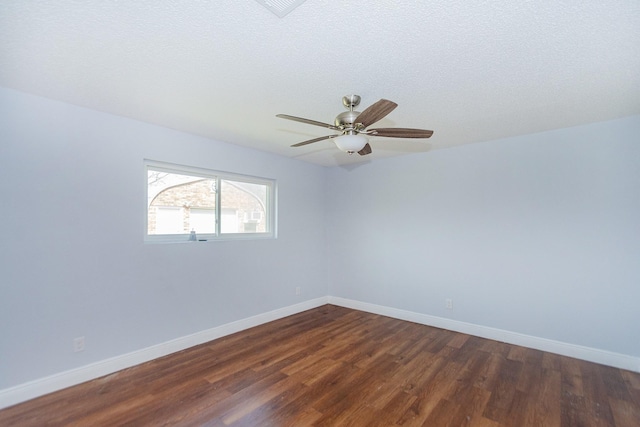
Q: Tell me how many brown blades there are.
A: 5